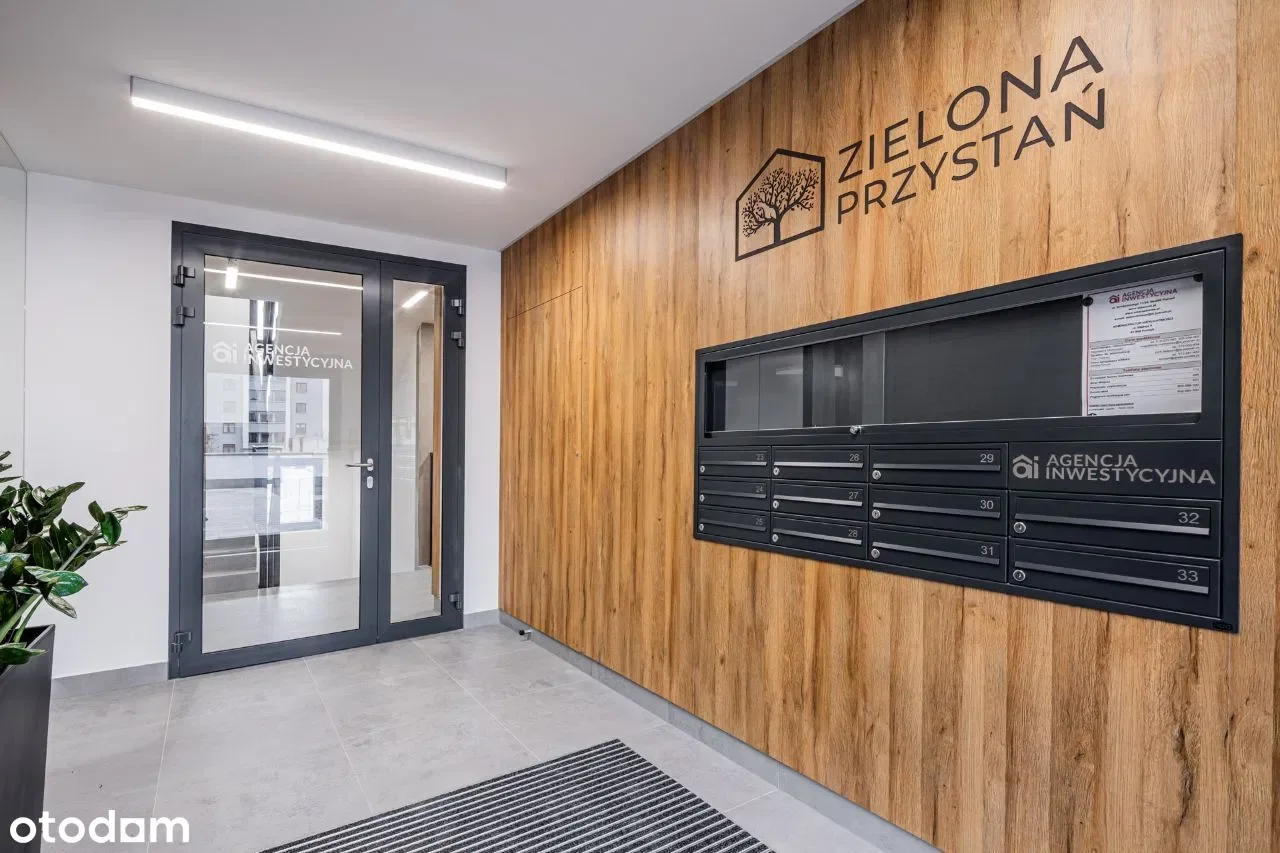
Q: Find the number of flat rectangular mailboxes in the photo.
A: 11